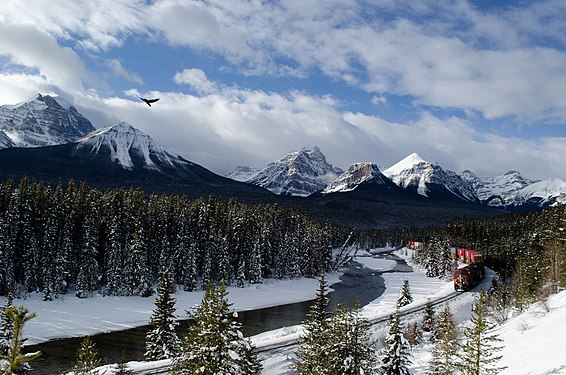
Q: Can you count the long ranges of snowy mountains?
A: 1